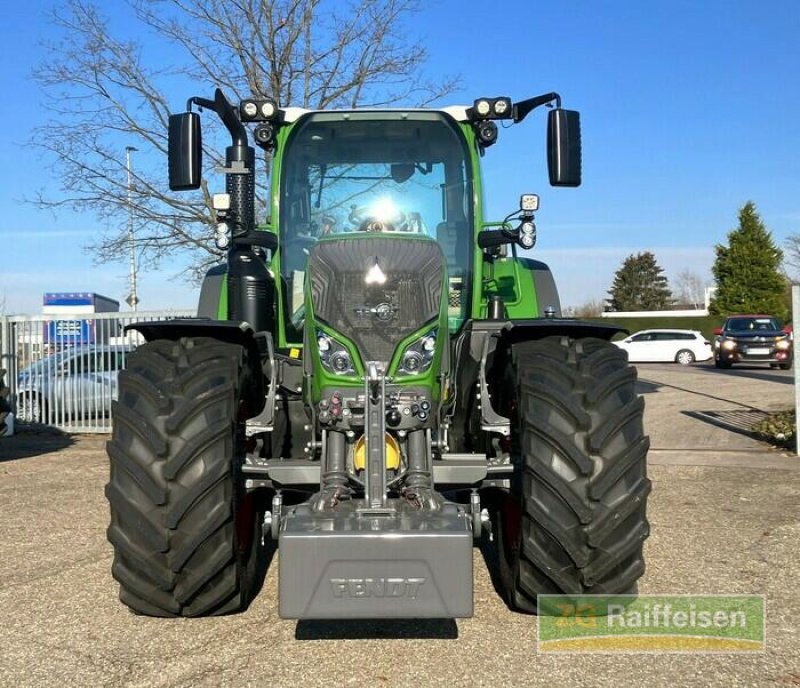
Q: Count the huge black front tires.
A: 2